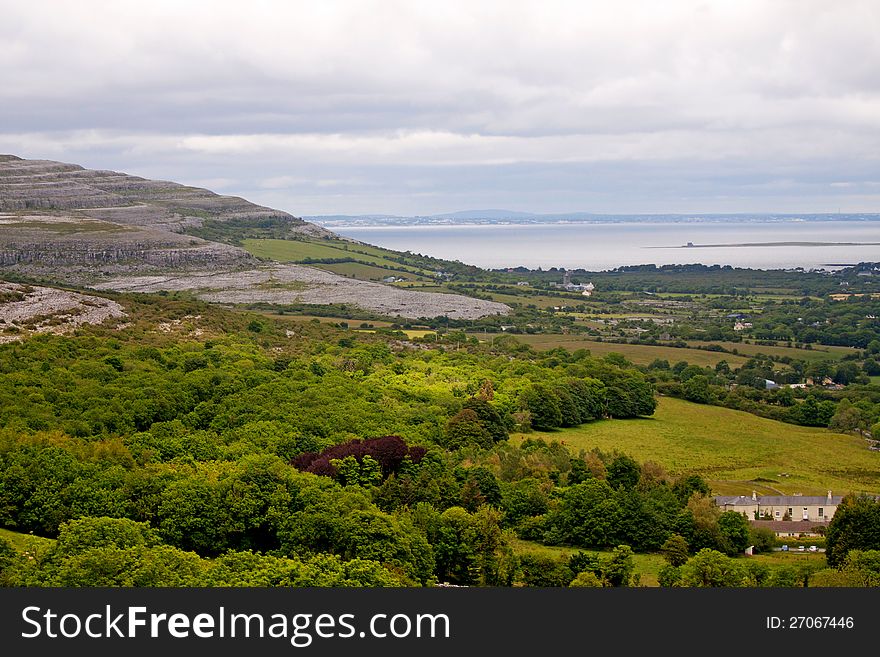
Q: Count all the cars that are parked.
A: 3